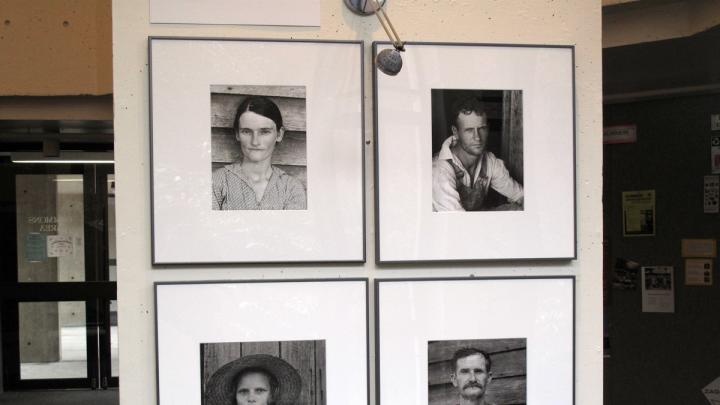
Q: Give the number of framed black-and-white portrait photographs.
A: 4